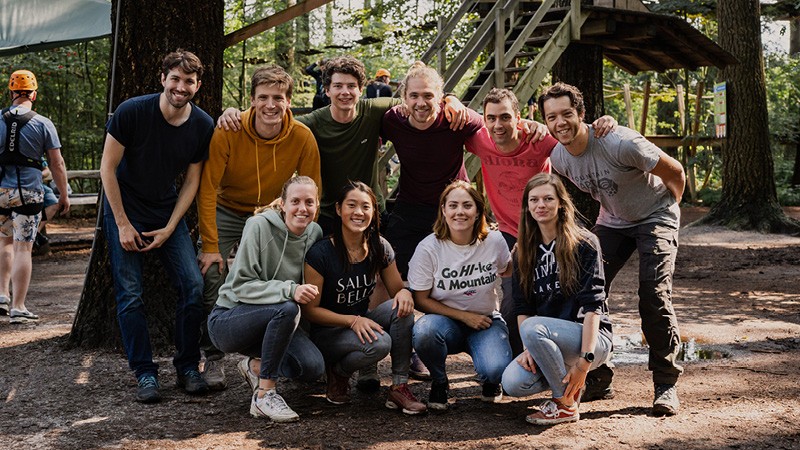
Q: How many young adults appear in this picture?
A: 10